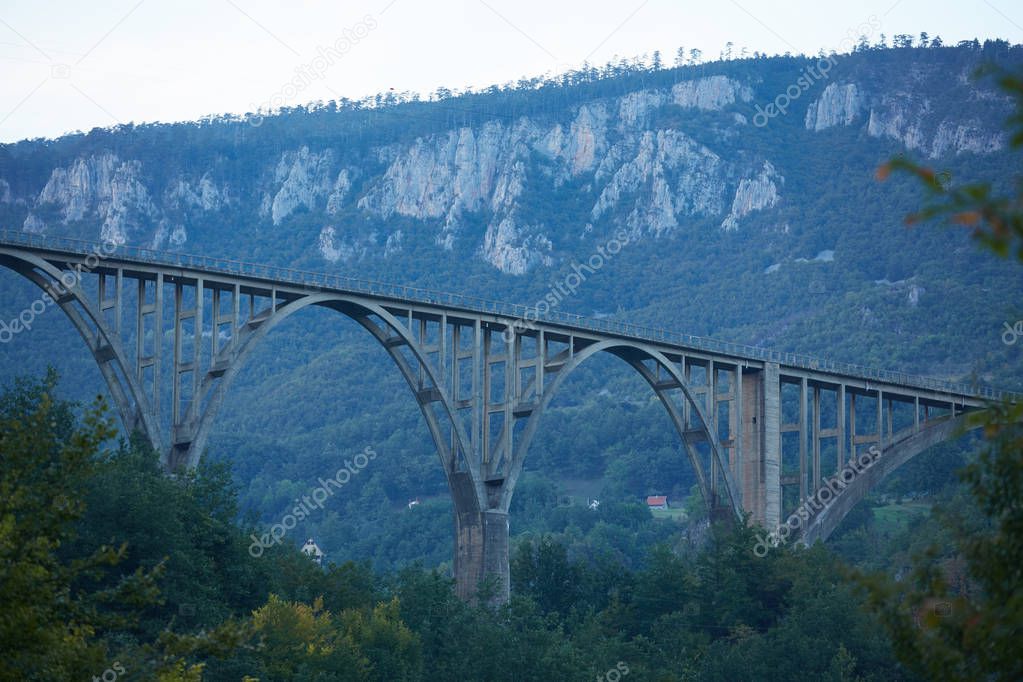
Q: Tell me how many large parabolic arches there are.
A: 4